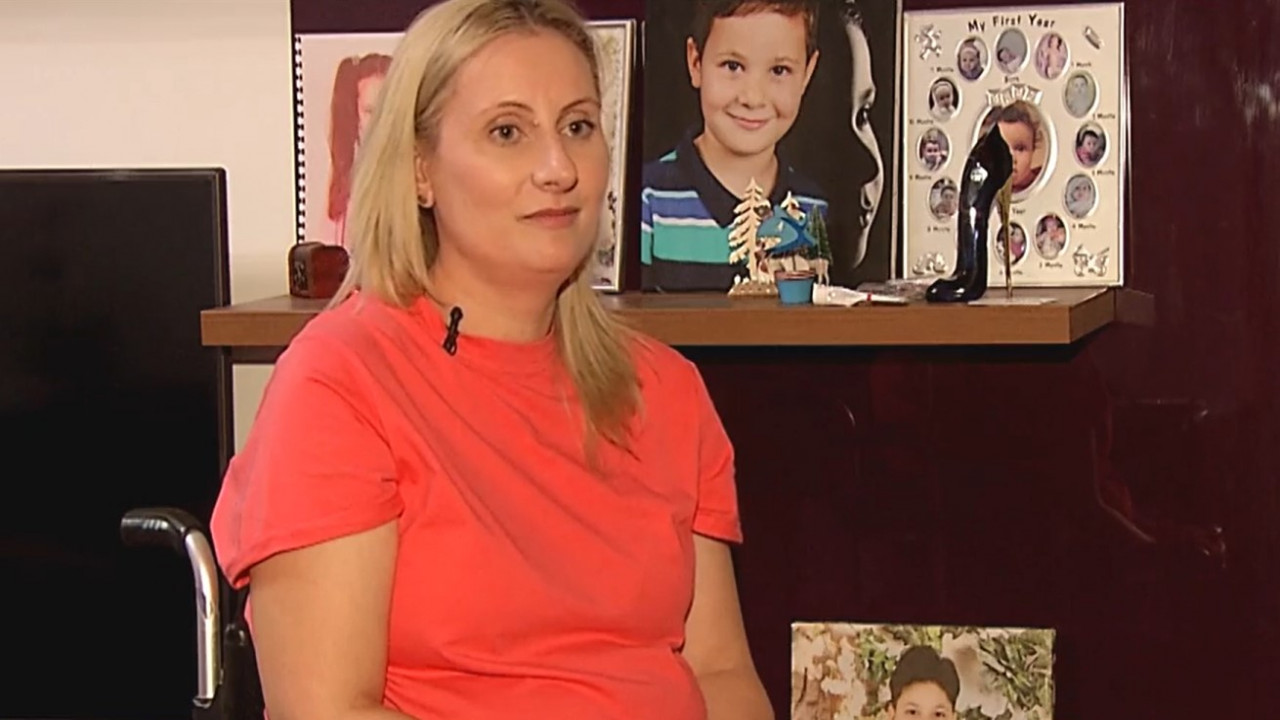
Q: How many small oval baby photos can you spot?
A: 11